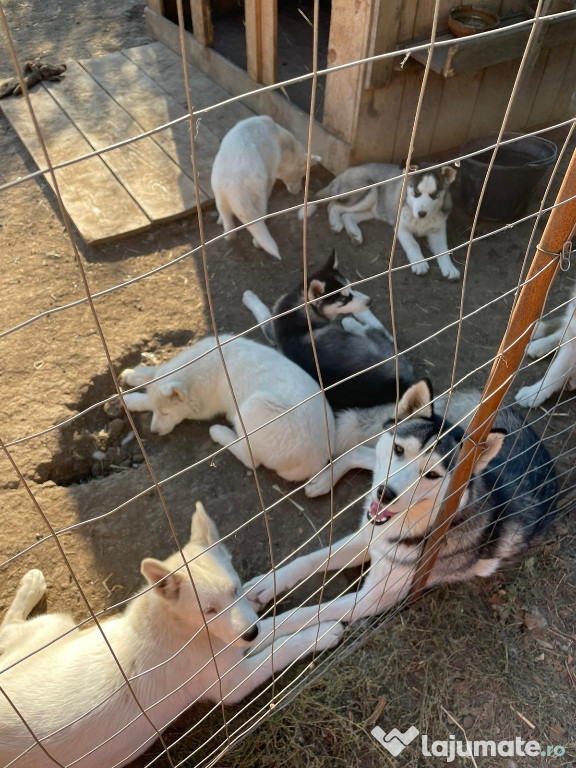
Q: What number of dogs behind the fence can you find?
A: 7